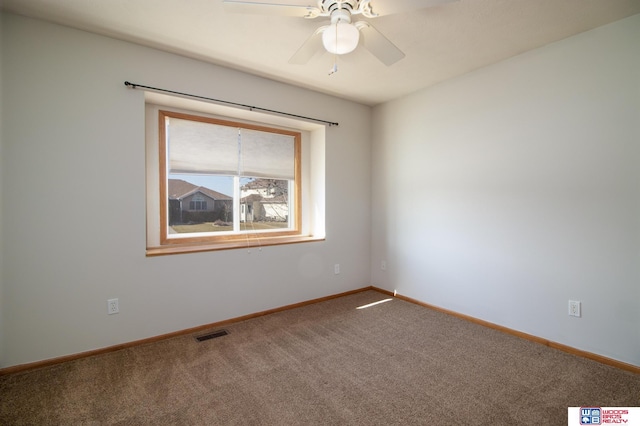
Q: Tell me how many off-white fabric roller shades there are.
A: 2